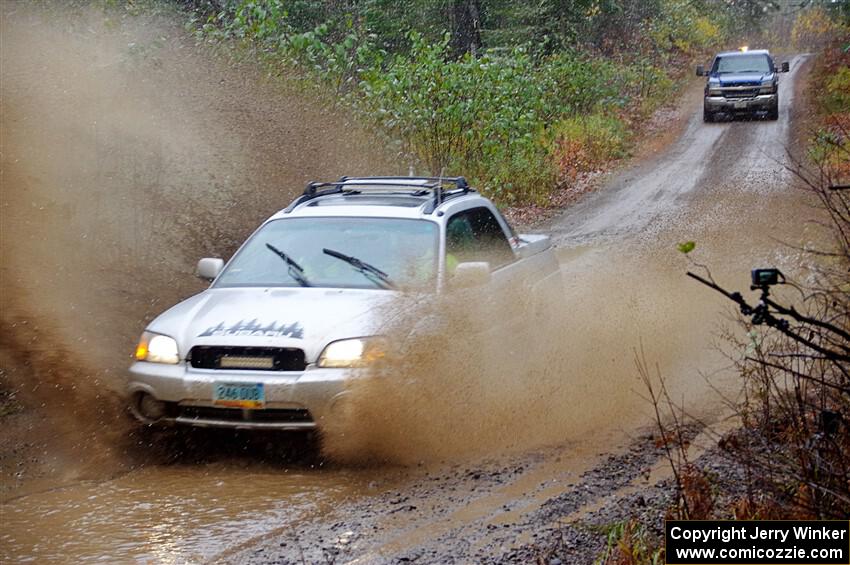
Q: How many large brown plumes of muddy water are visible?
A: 2